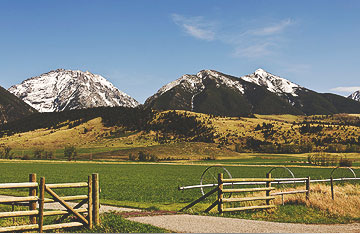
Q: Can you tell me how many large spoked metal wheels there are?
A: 3